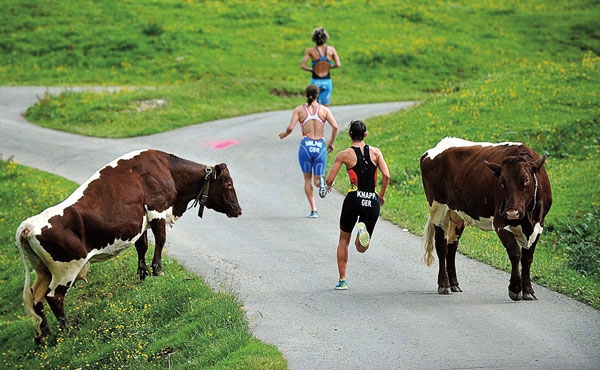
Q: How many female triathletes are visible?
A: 3